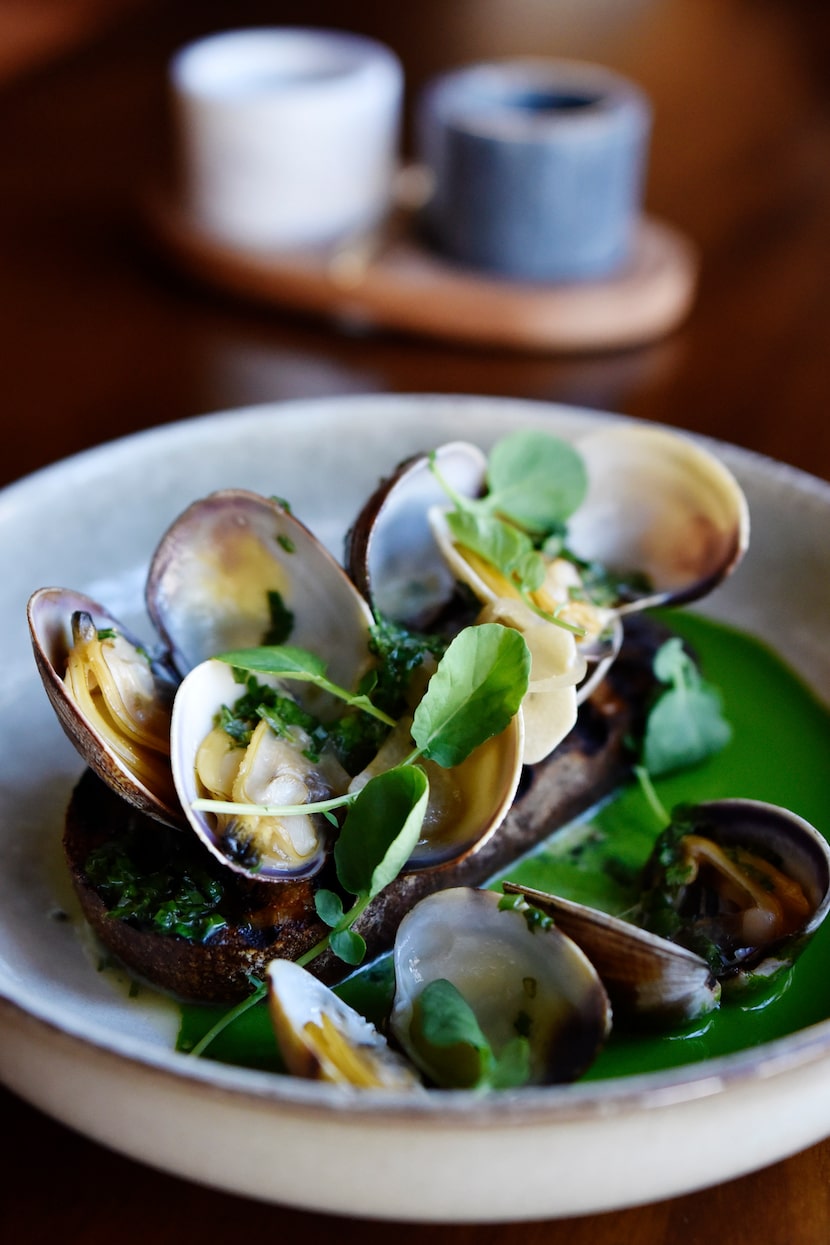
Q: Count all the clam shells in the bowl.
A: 11